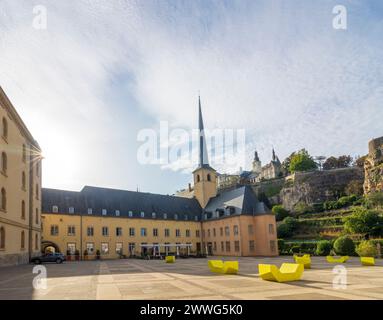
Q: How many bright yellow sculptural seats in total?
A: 6